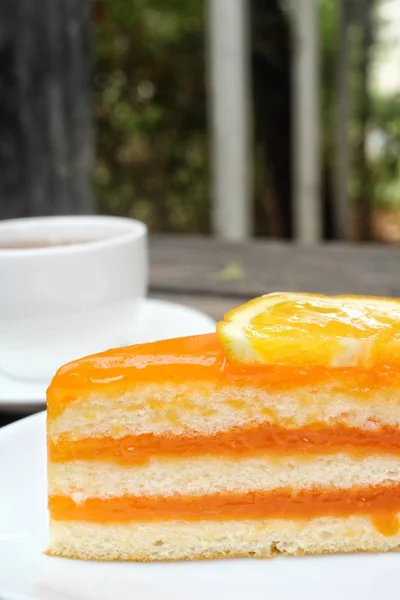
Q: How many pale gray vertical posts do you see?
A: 2